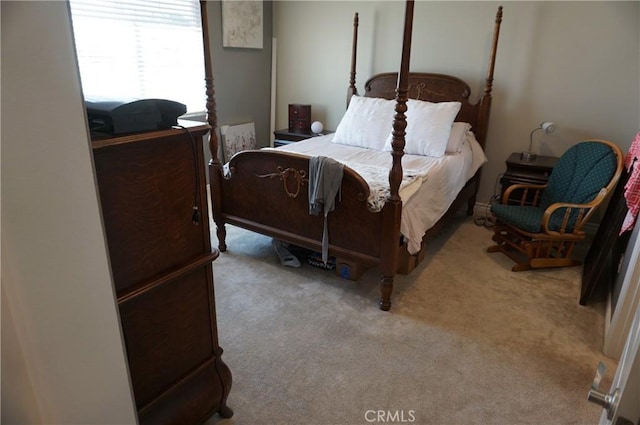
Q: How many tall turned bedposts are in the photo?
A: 4